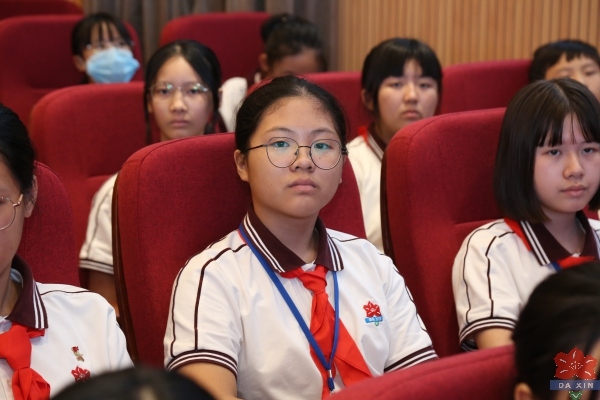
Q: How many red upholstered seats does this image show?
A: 10